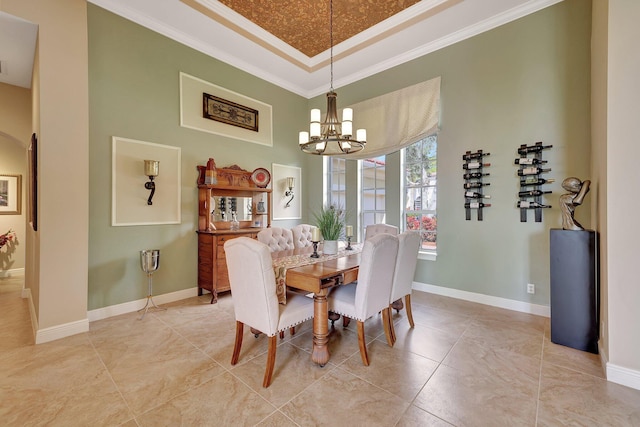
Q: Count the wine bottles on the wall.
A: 12